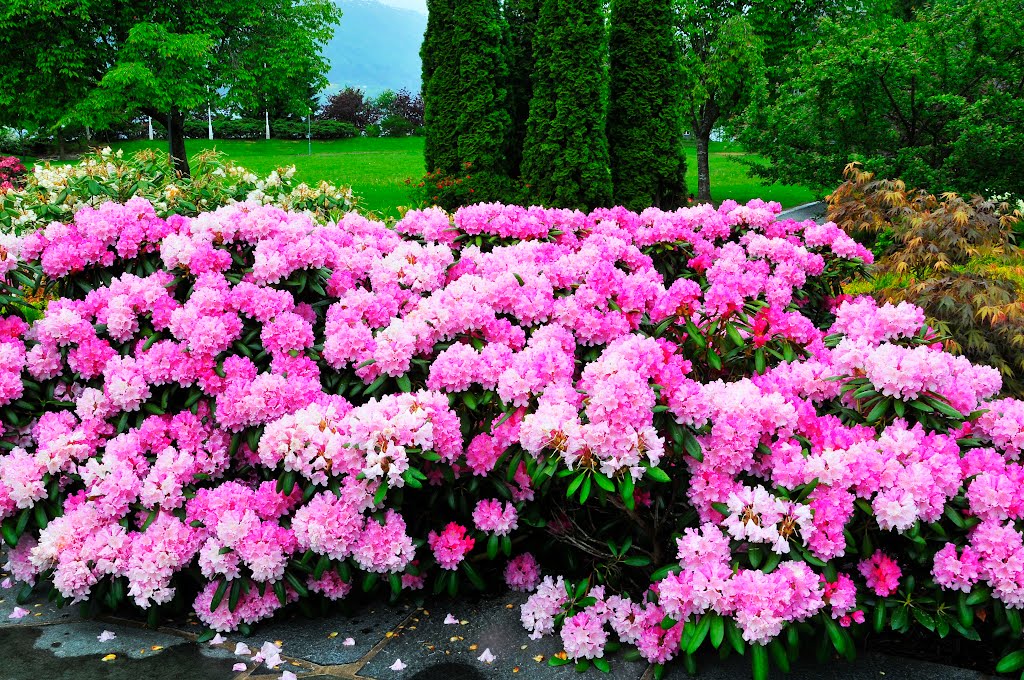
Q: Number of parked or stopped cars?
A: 0